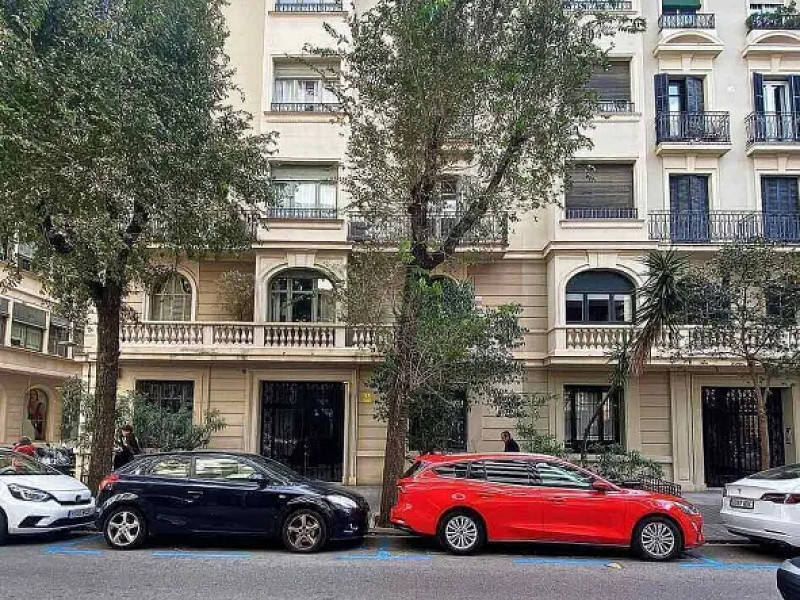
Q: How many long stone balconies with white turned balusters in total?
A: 2